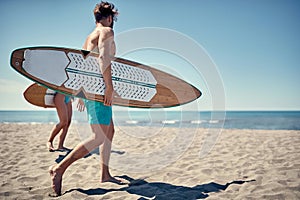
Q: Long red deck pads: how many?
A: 0